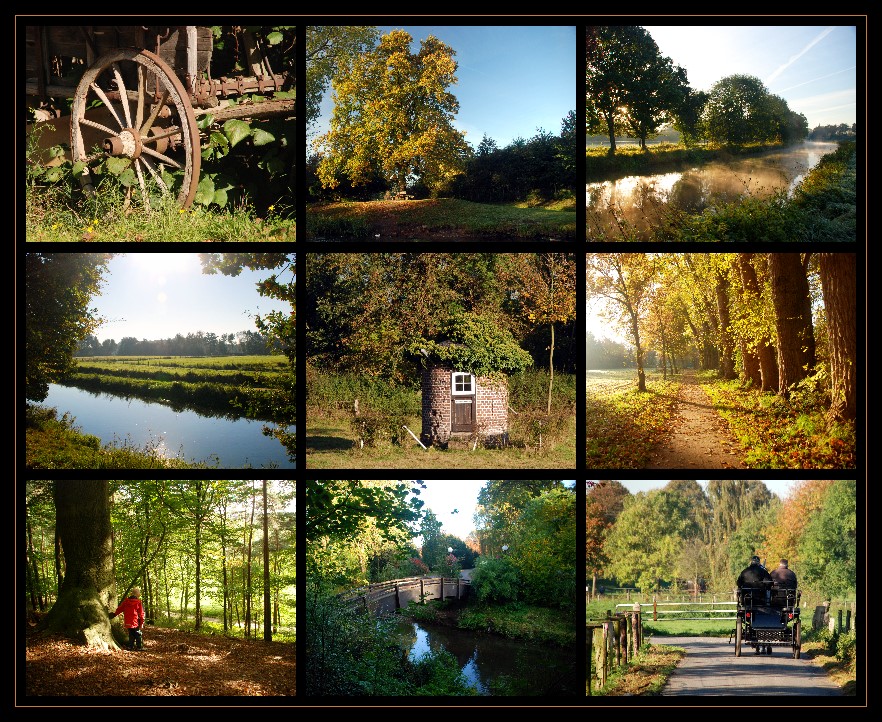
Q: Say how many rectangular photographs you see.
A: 9